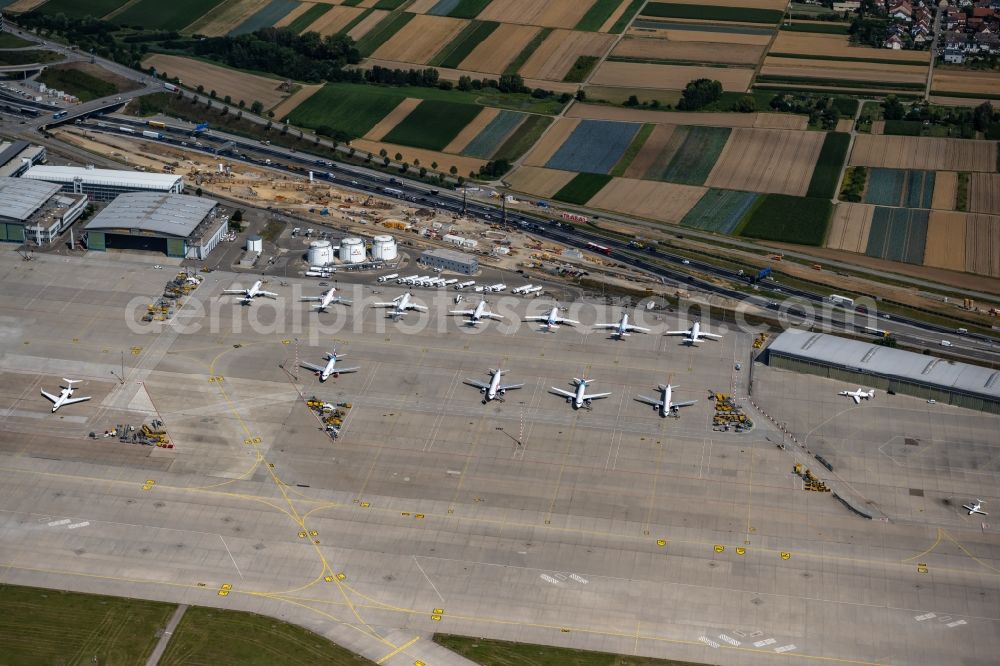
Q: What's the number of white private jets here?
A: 3